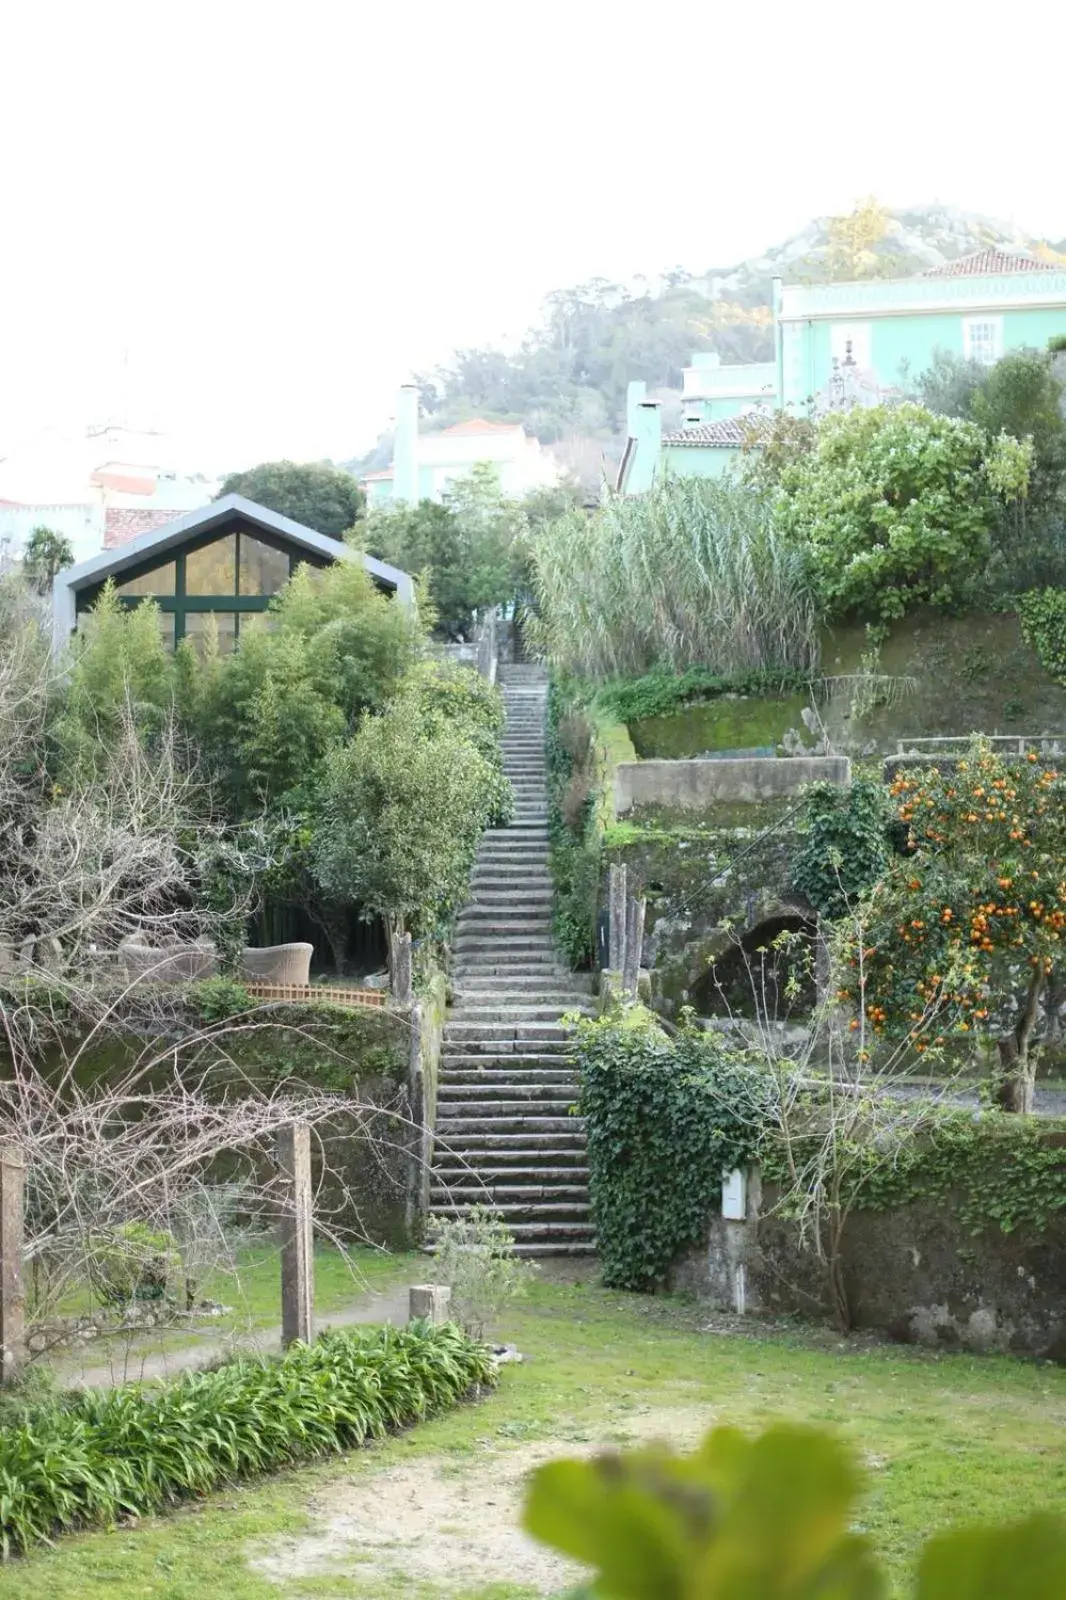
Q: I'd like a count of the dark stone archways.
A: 1